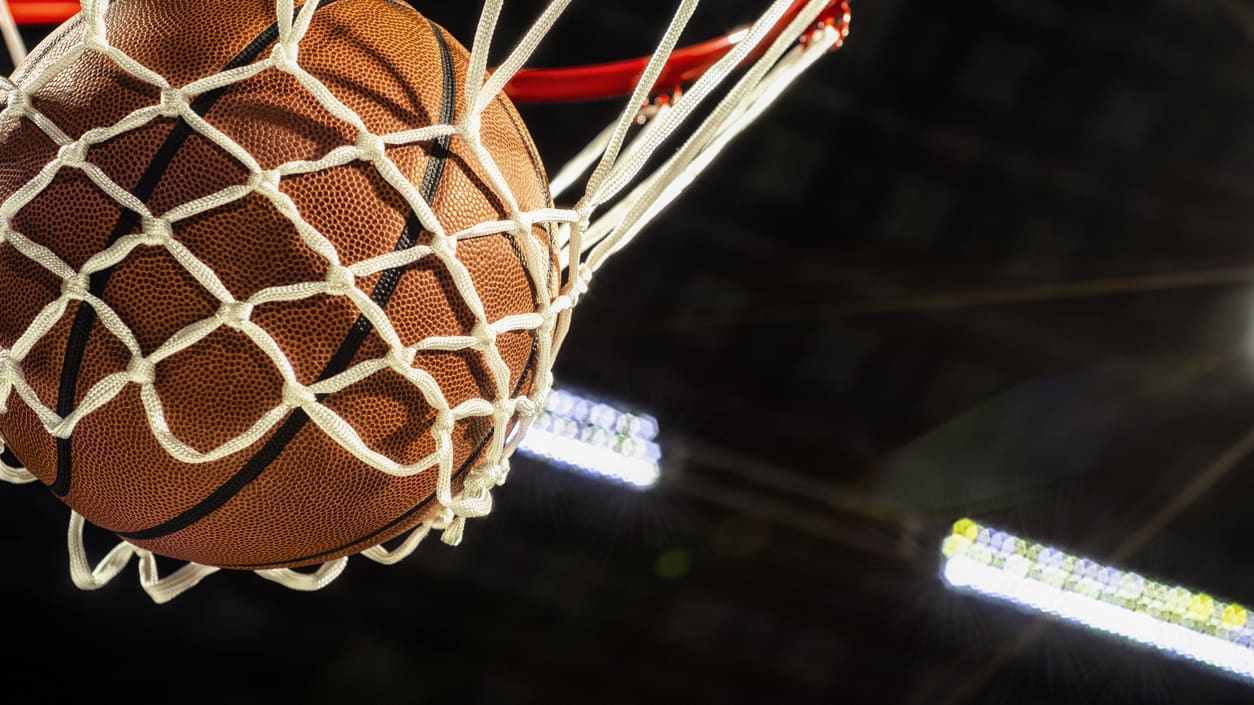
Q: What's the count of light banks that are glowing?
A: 2